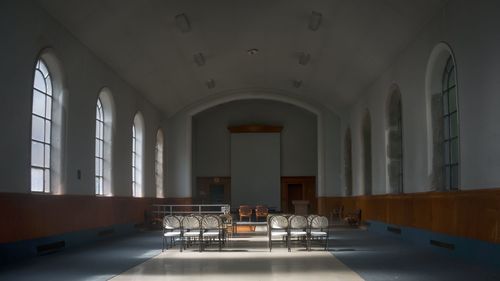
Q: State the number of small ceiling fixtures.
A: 7